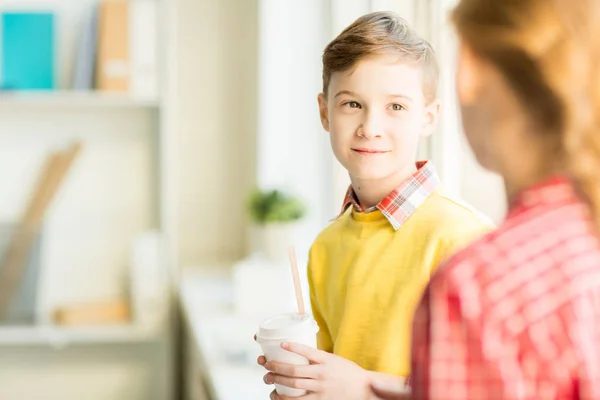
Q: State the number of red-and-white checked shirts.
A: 2